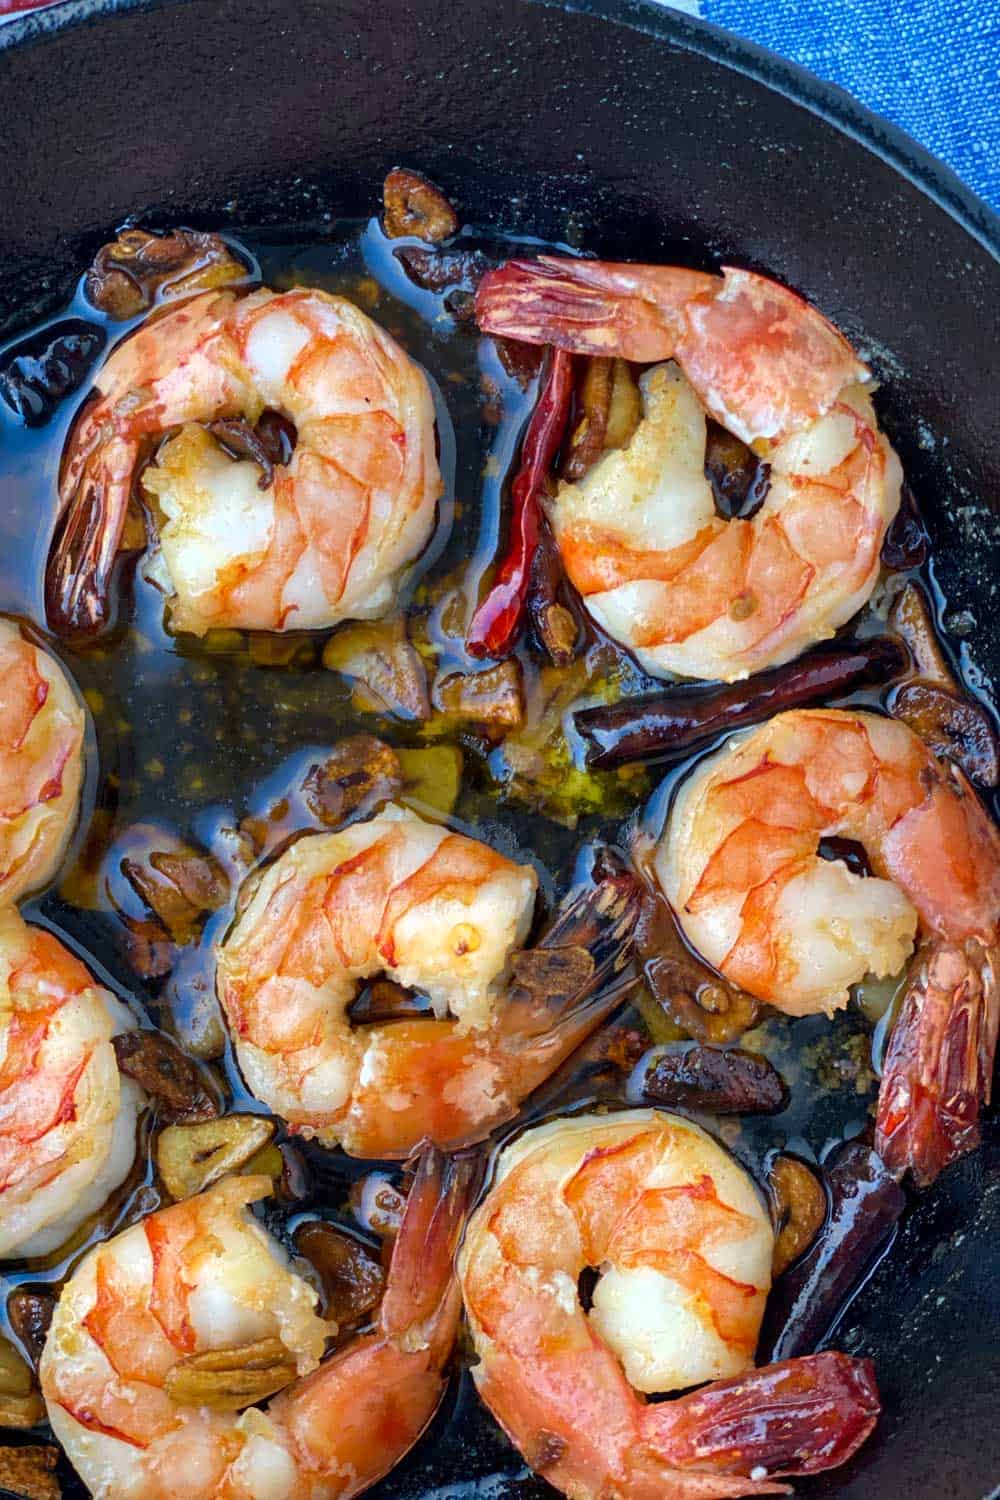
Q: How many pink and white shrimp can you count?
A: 8